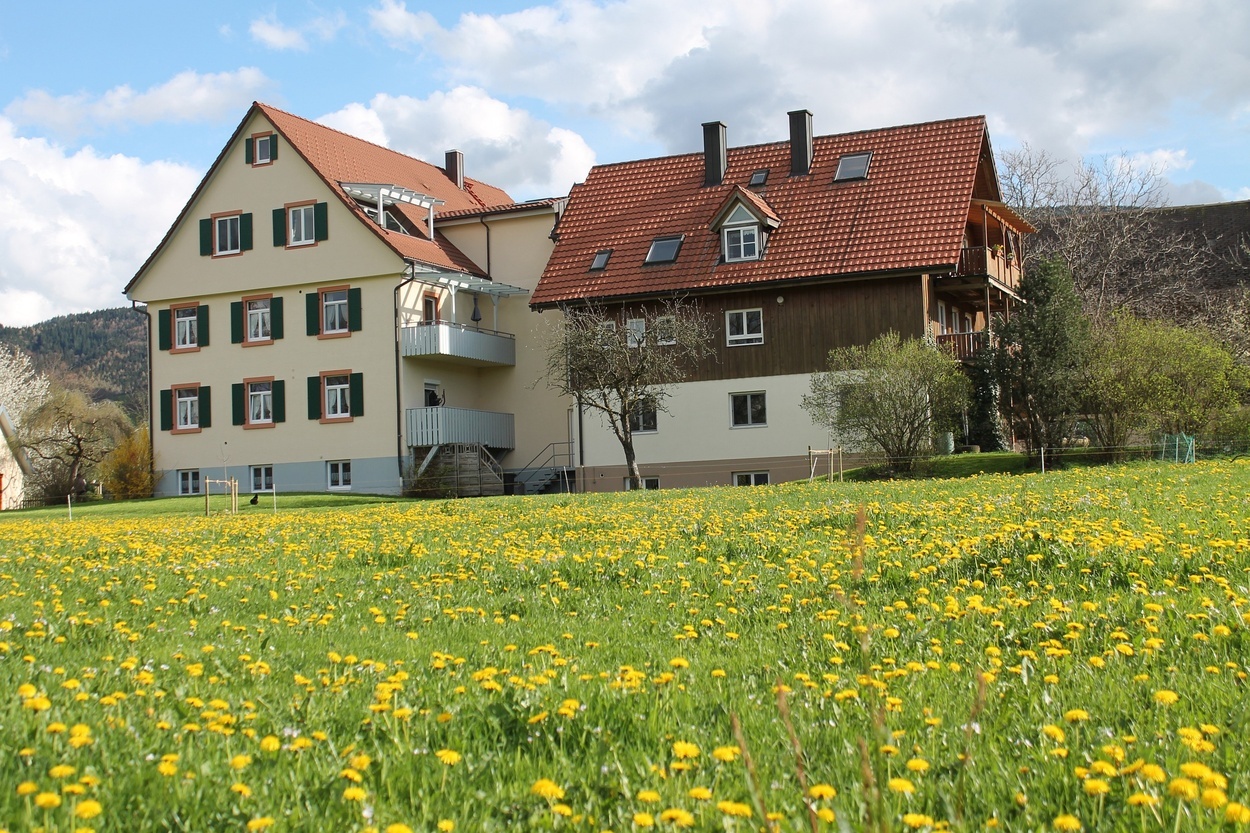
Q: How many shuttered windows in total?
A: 9